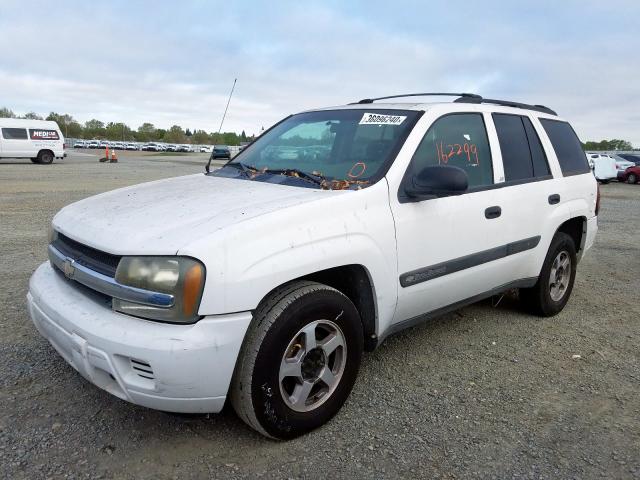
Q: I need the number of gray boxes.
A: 0